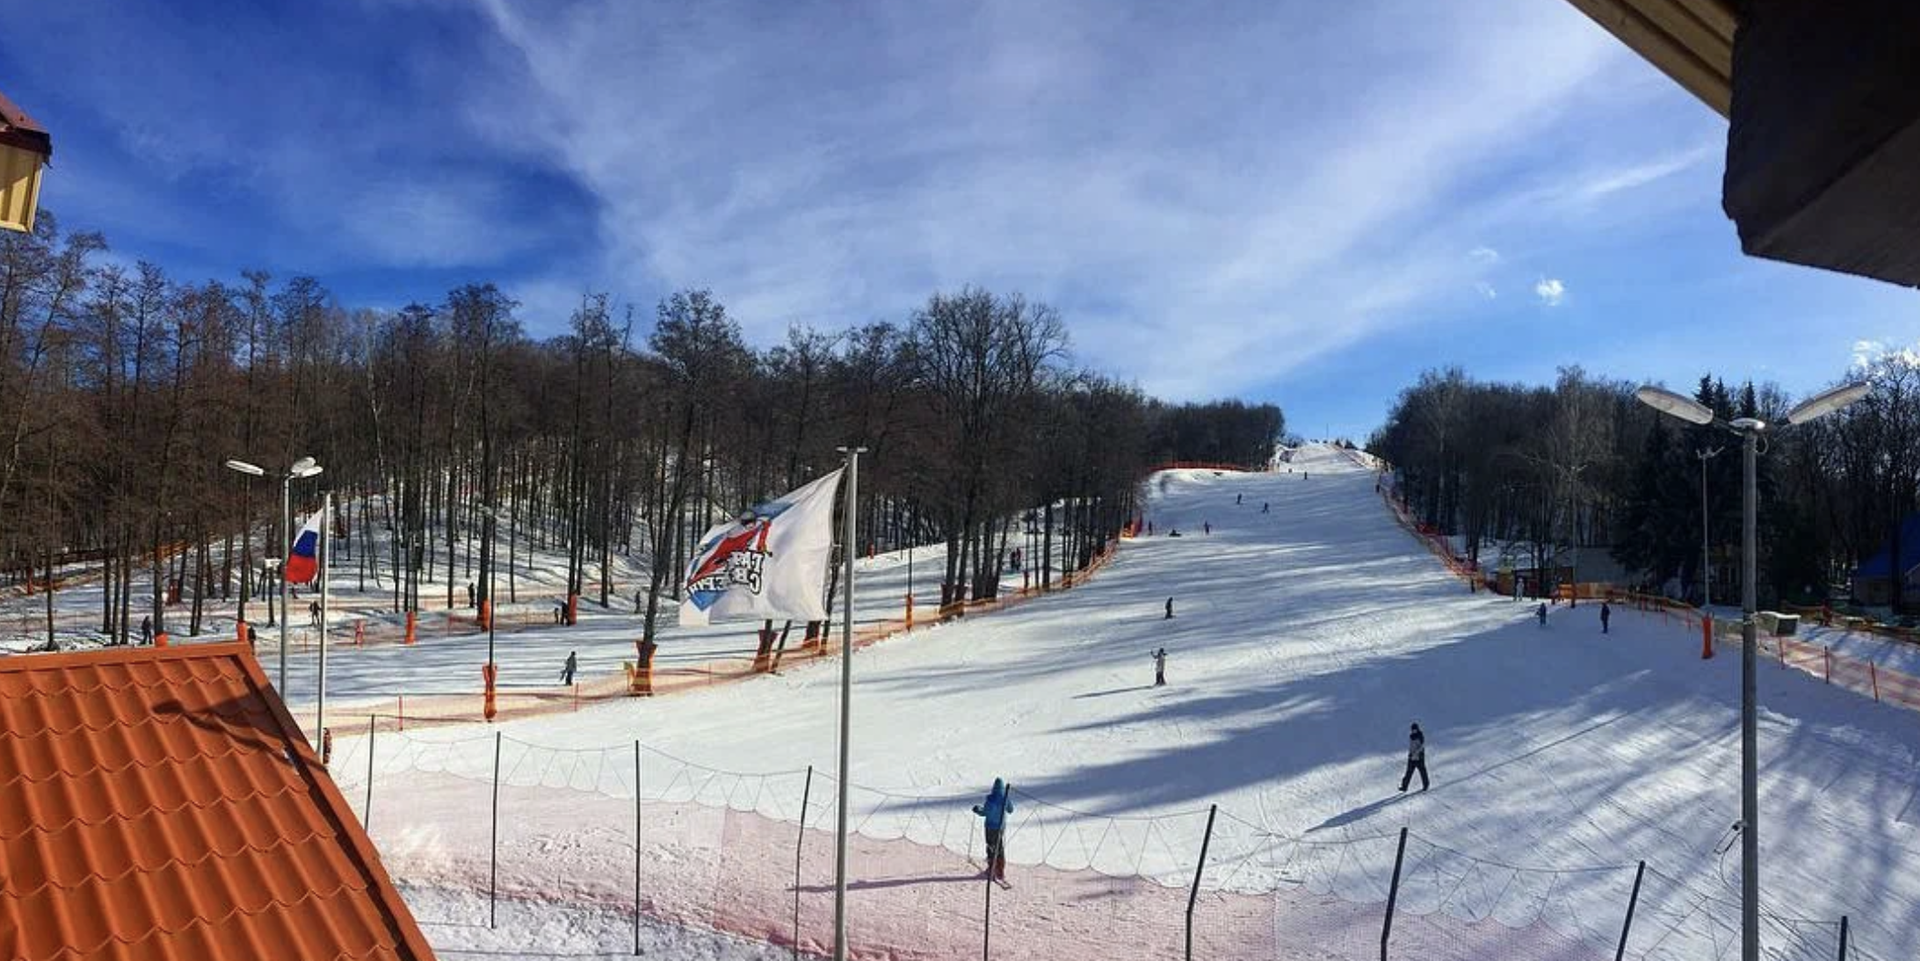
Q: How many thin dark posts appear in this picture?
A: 9